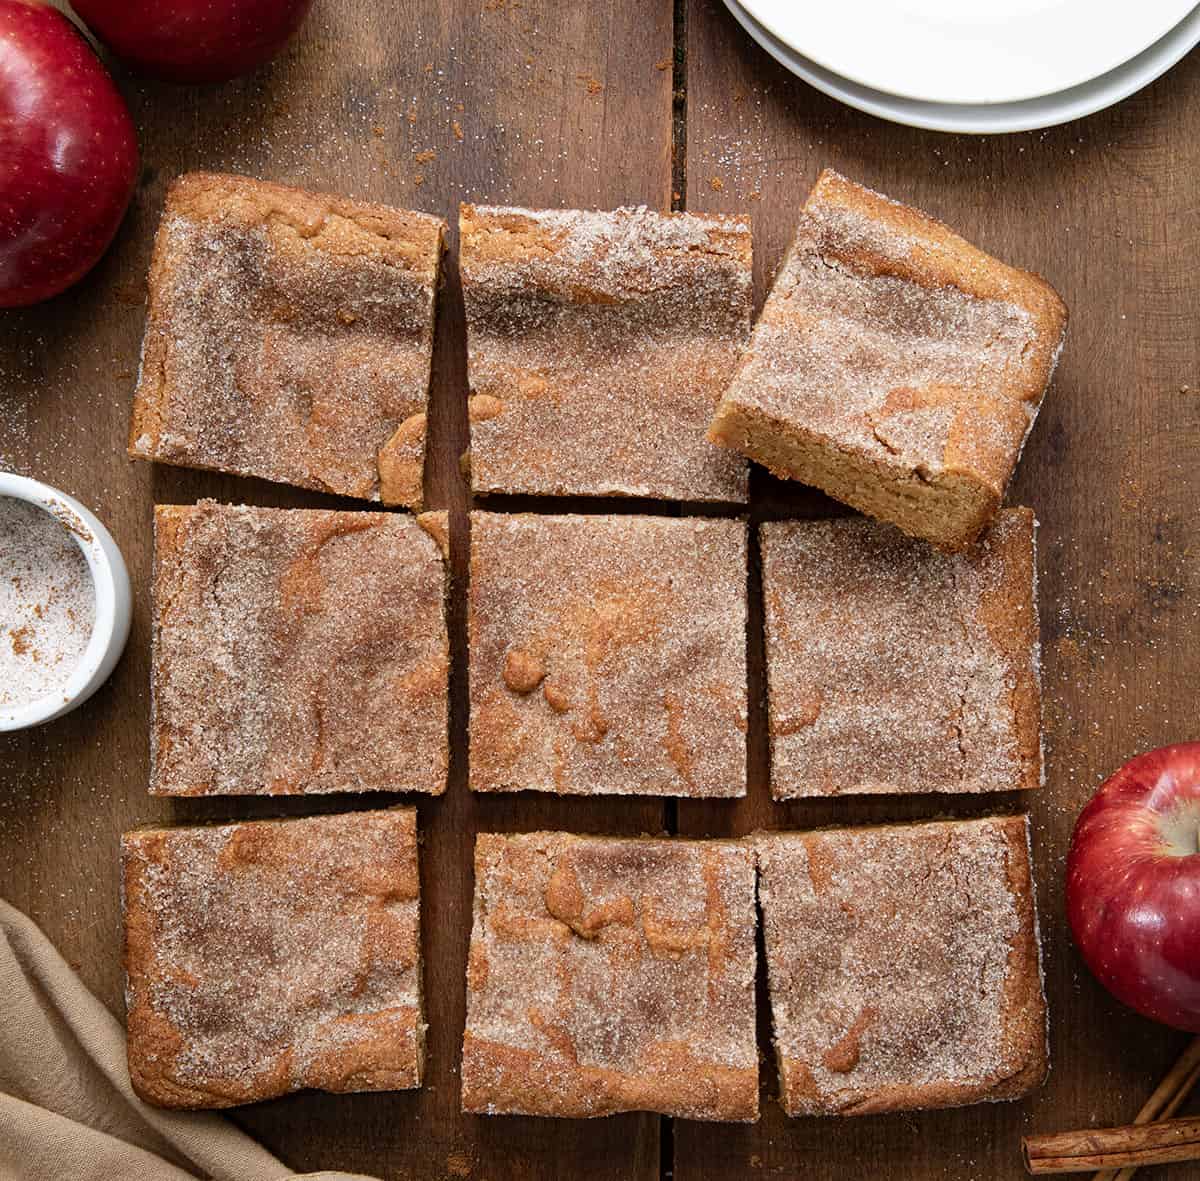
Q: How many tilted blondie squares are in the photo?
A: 1